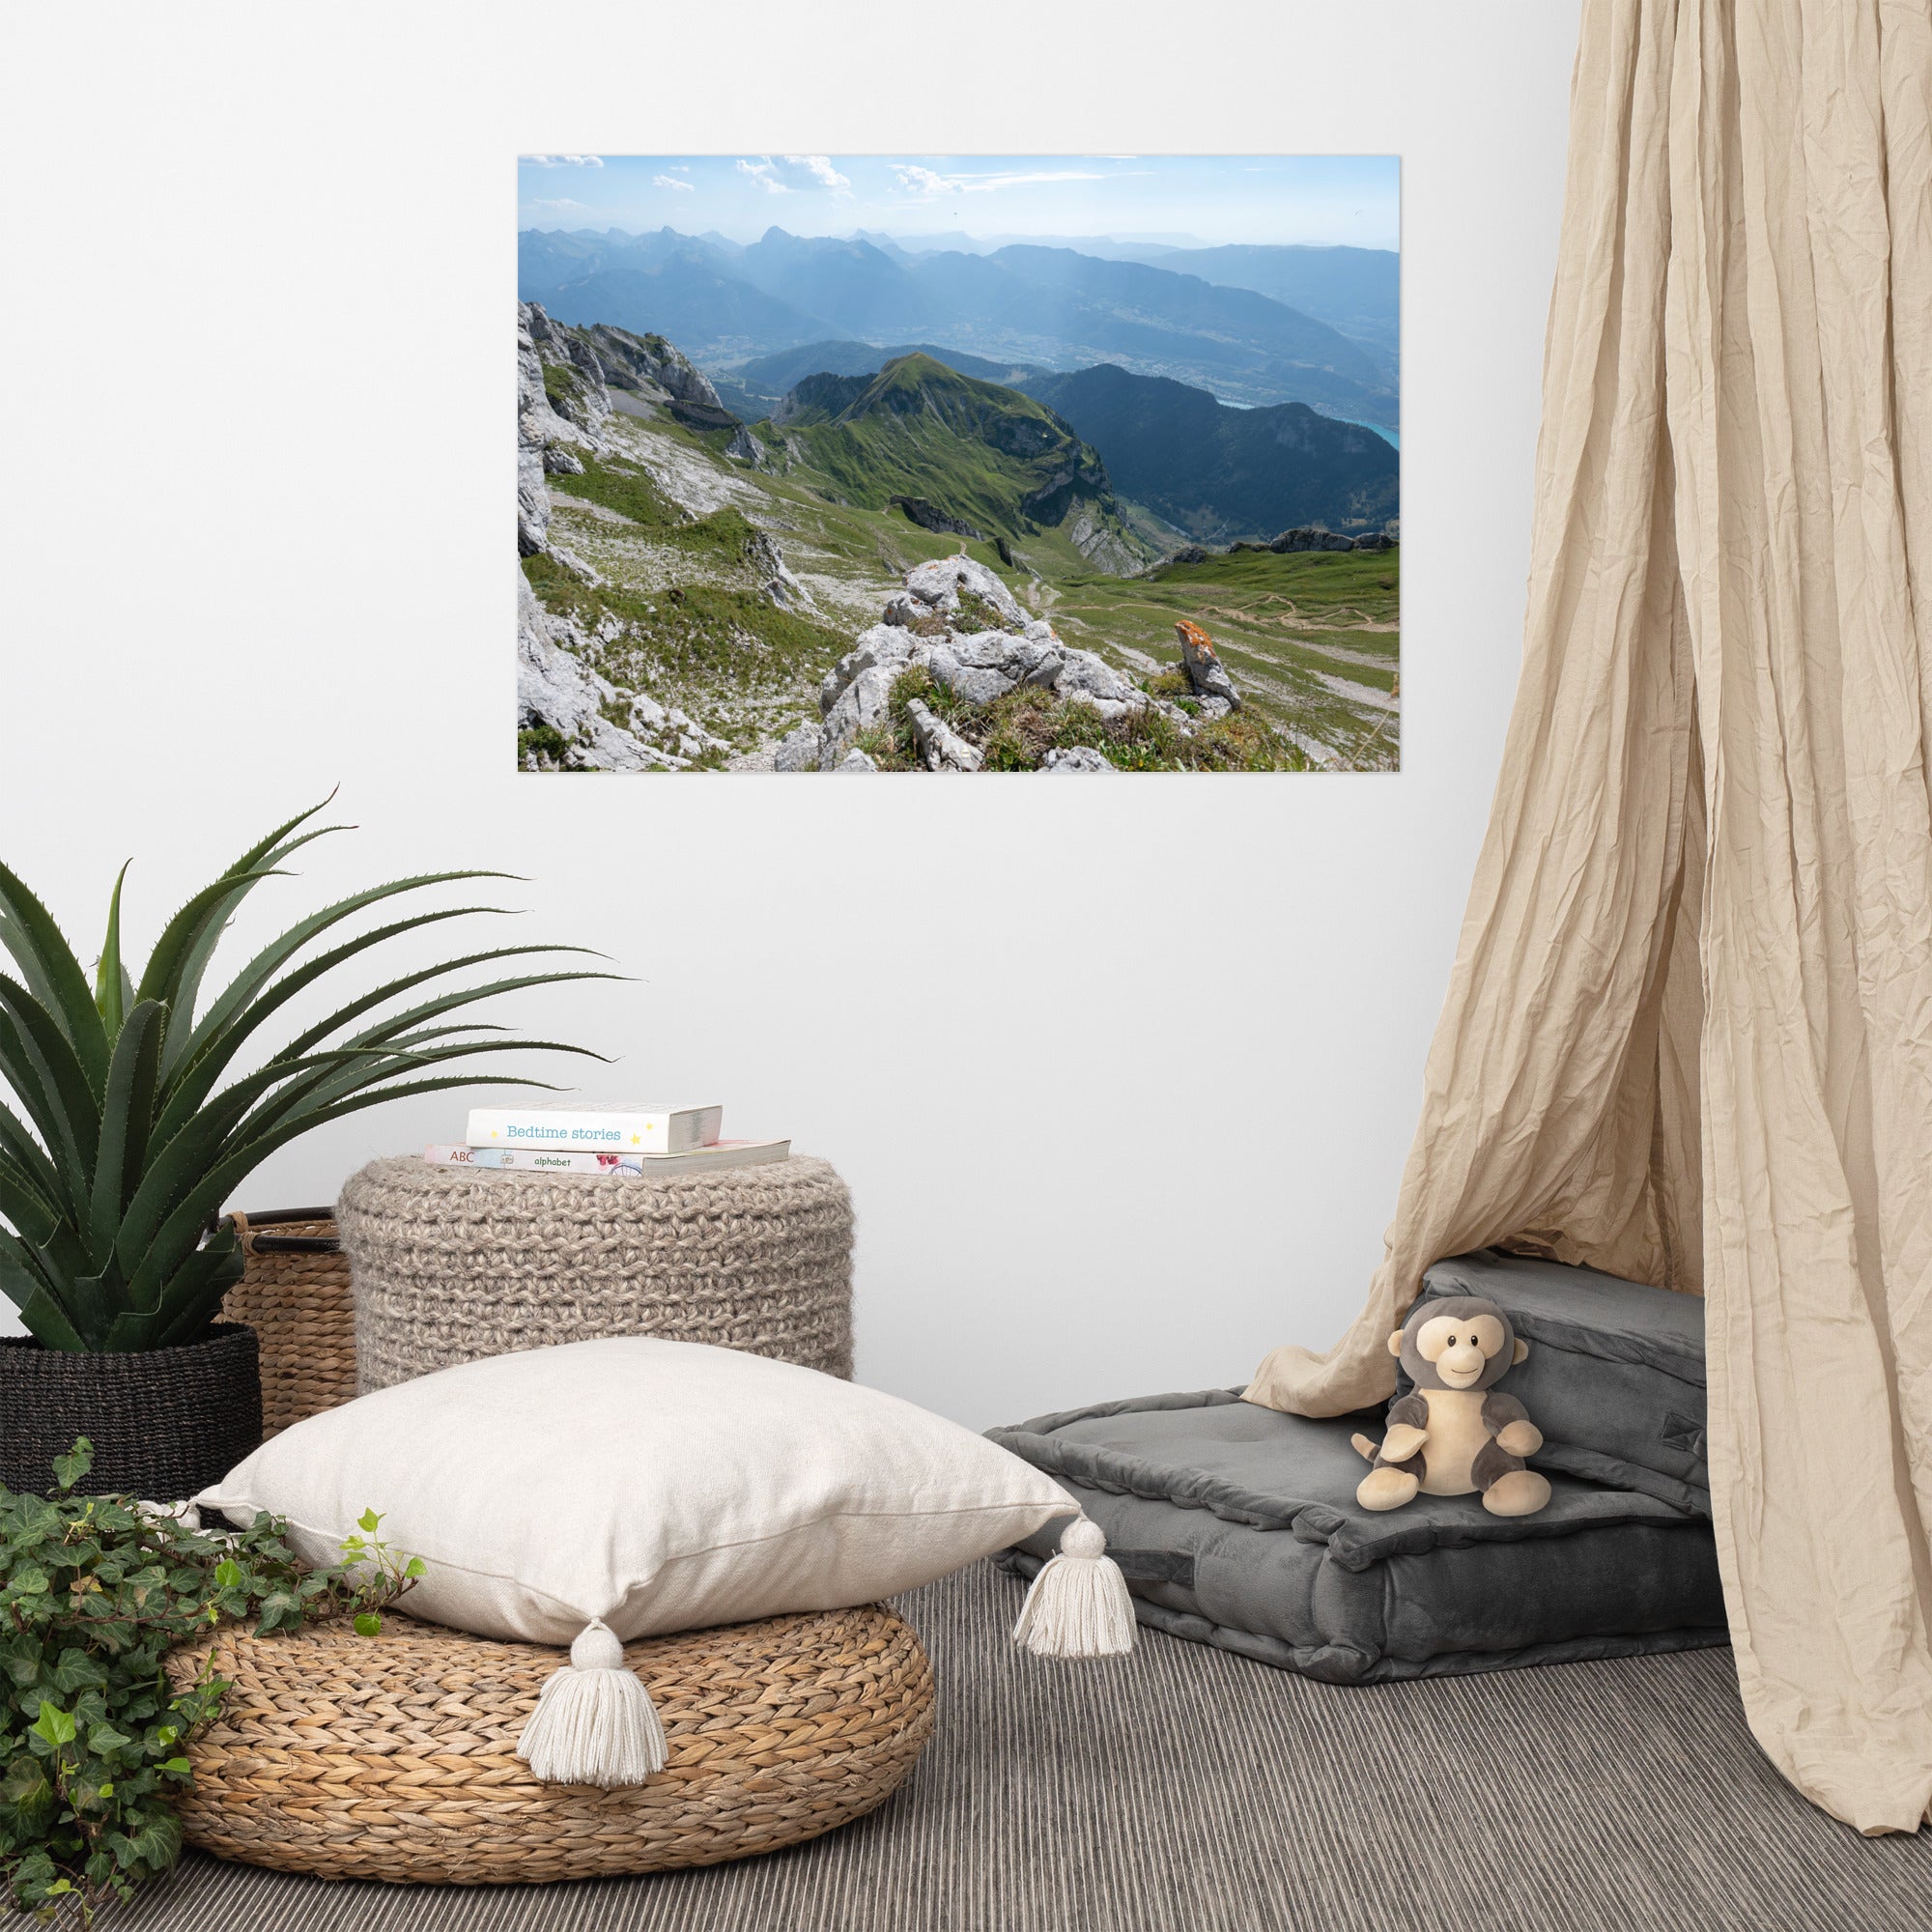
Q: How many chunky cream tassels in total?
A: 2